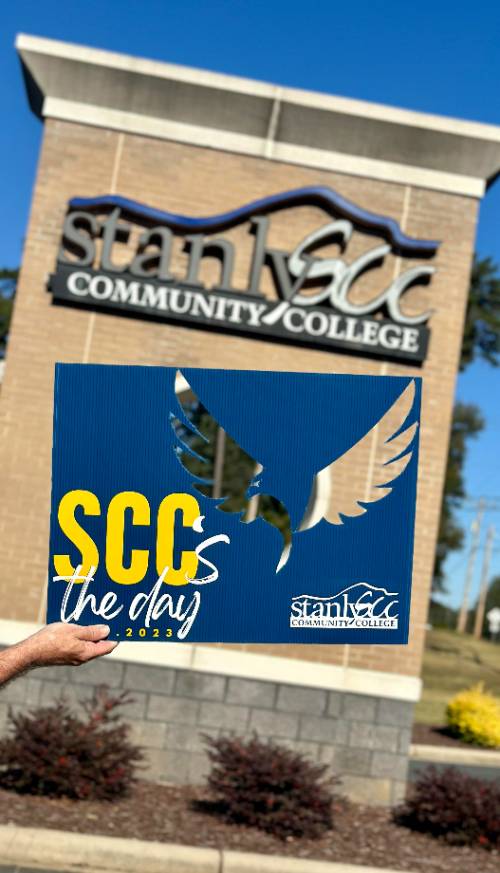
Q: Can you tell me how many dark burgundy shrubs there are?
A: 3